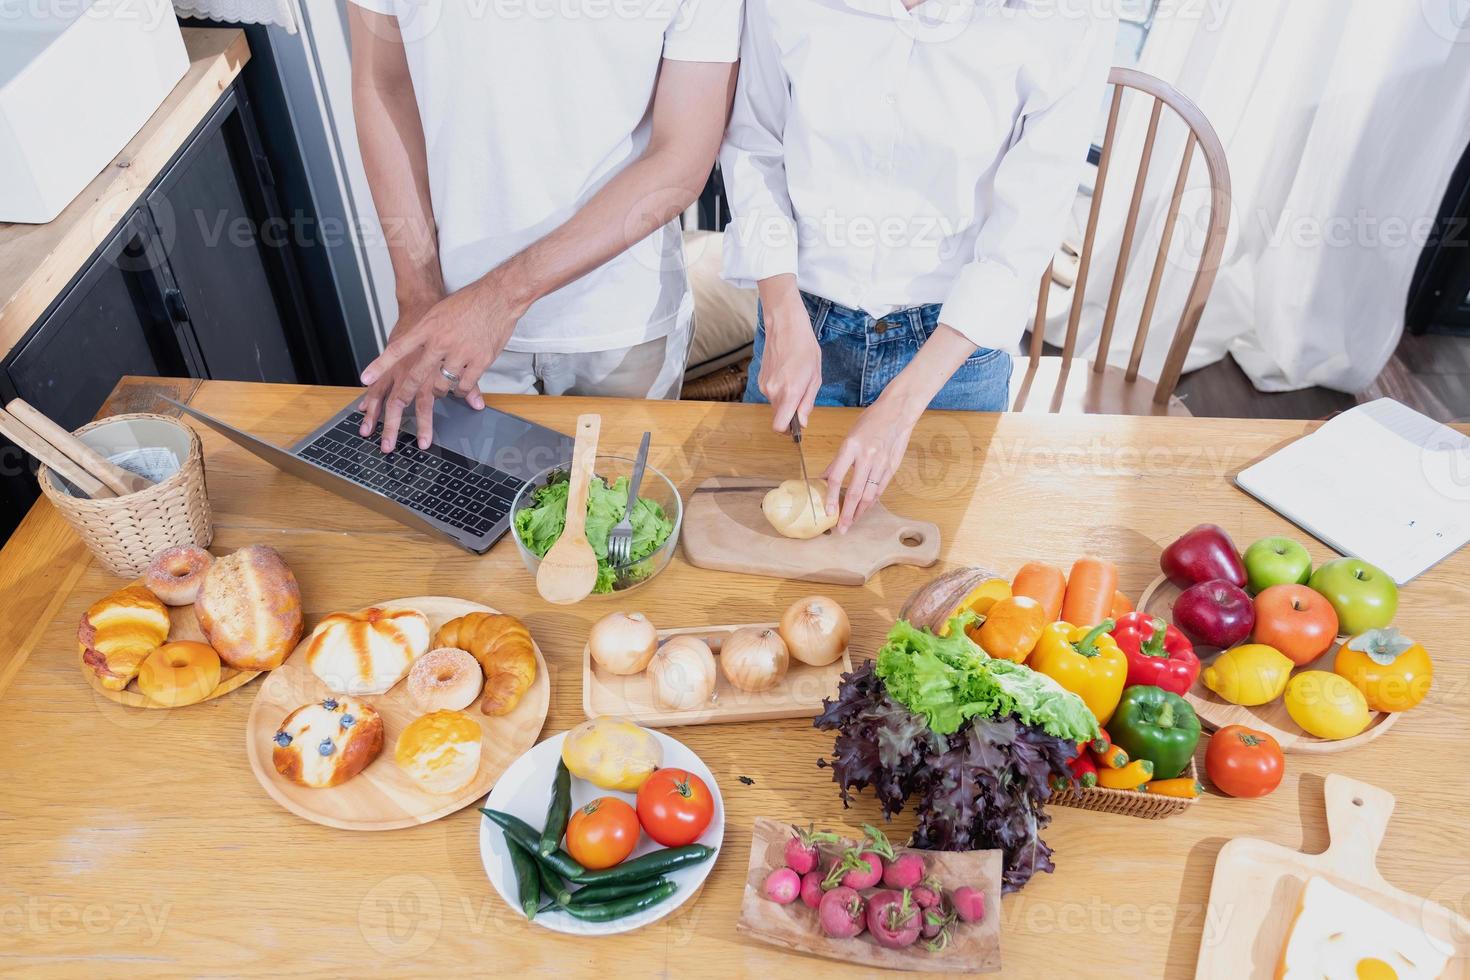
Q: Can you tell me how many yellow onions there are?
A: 4